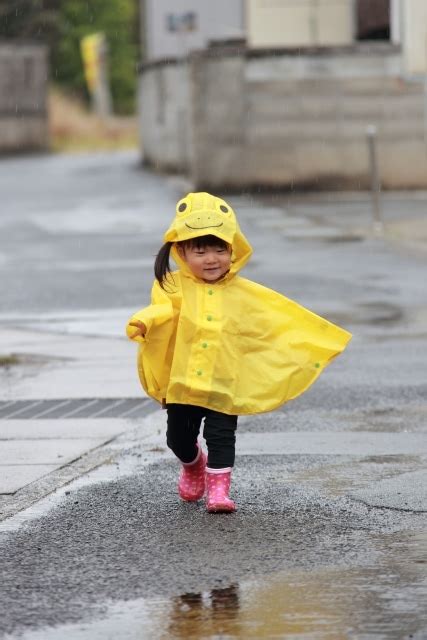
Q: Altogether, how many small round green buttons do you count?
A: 5